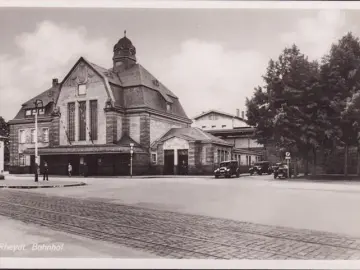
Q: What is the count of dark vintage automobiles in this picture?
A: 3